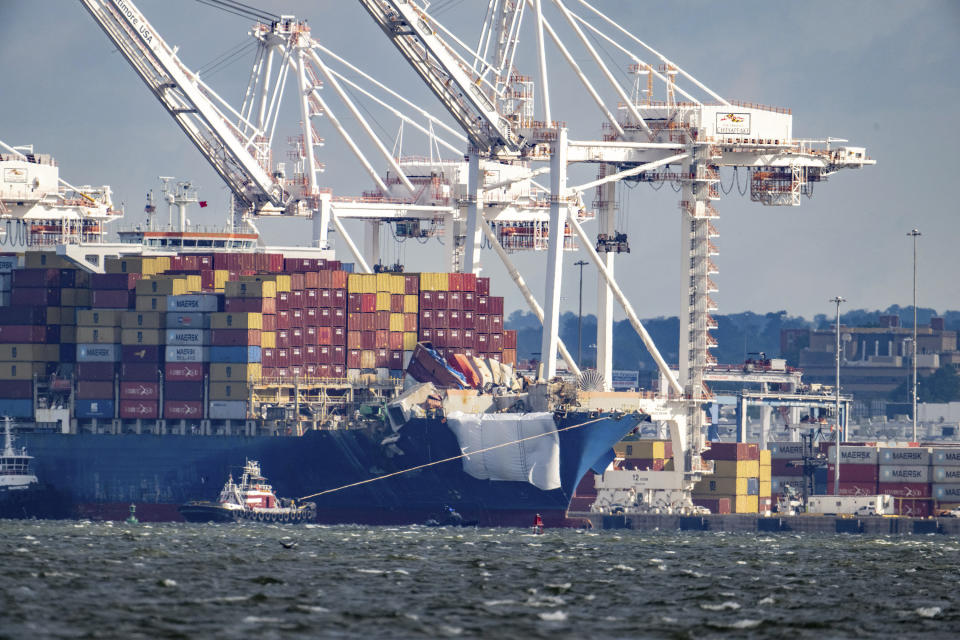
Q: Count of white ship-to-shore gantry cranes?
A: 3